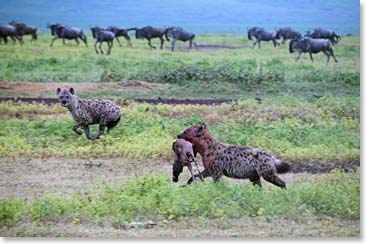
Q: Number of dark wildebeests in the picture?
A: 11